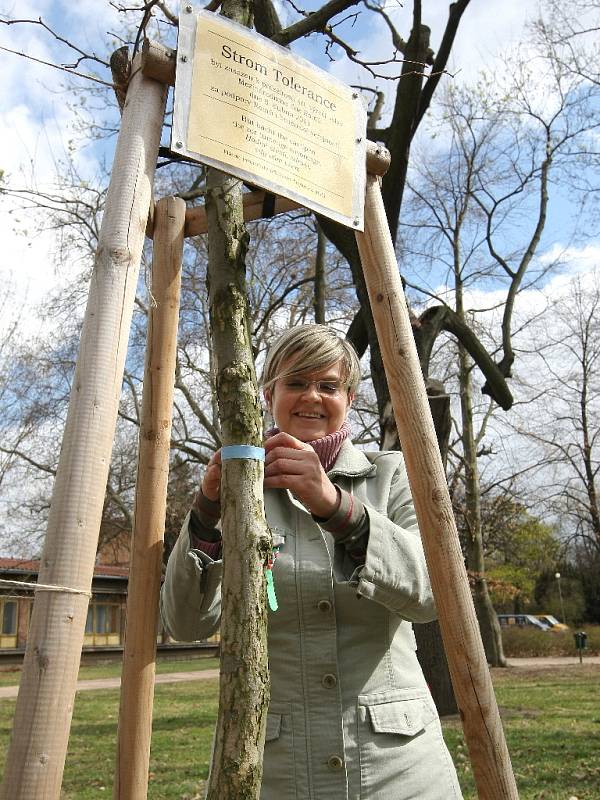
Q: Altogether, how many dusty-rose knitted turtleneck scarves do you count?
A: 1